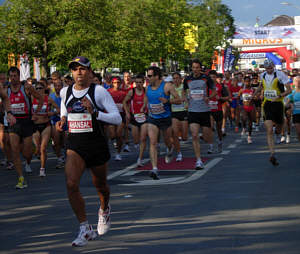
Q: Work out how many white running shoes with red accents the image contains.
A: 2